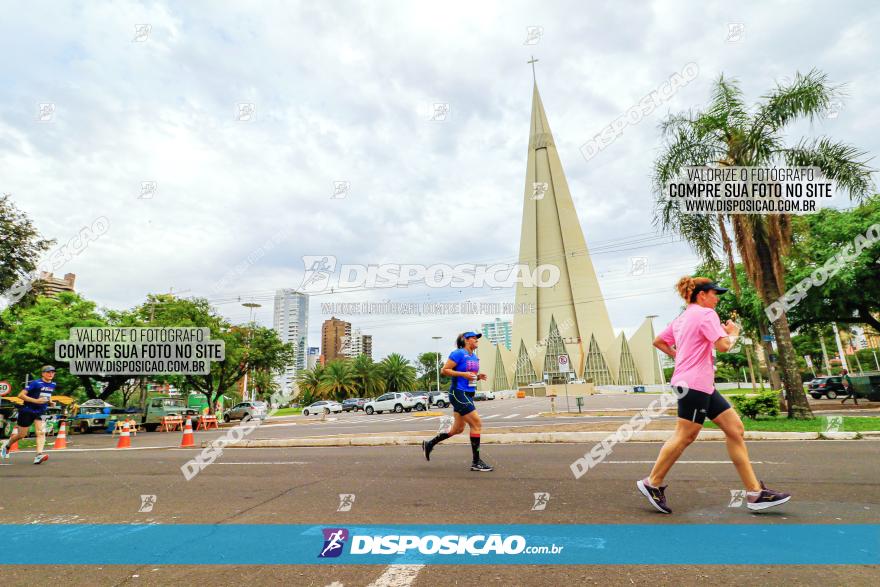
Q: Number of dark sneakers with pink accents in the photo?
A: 2